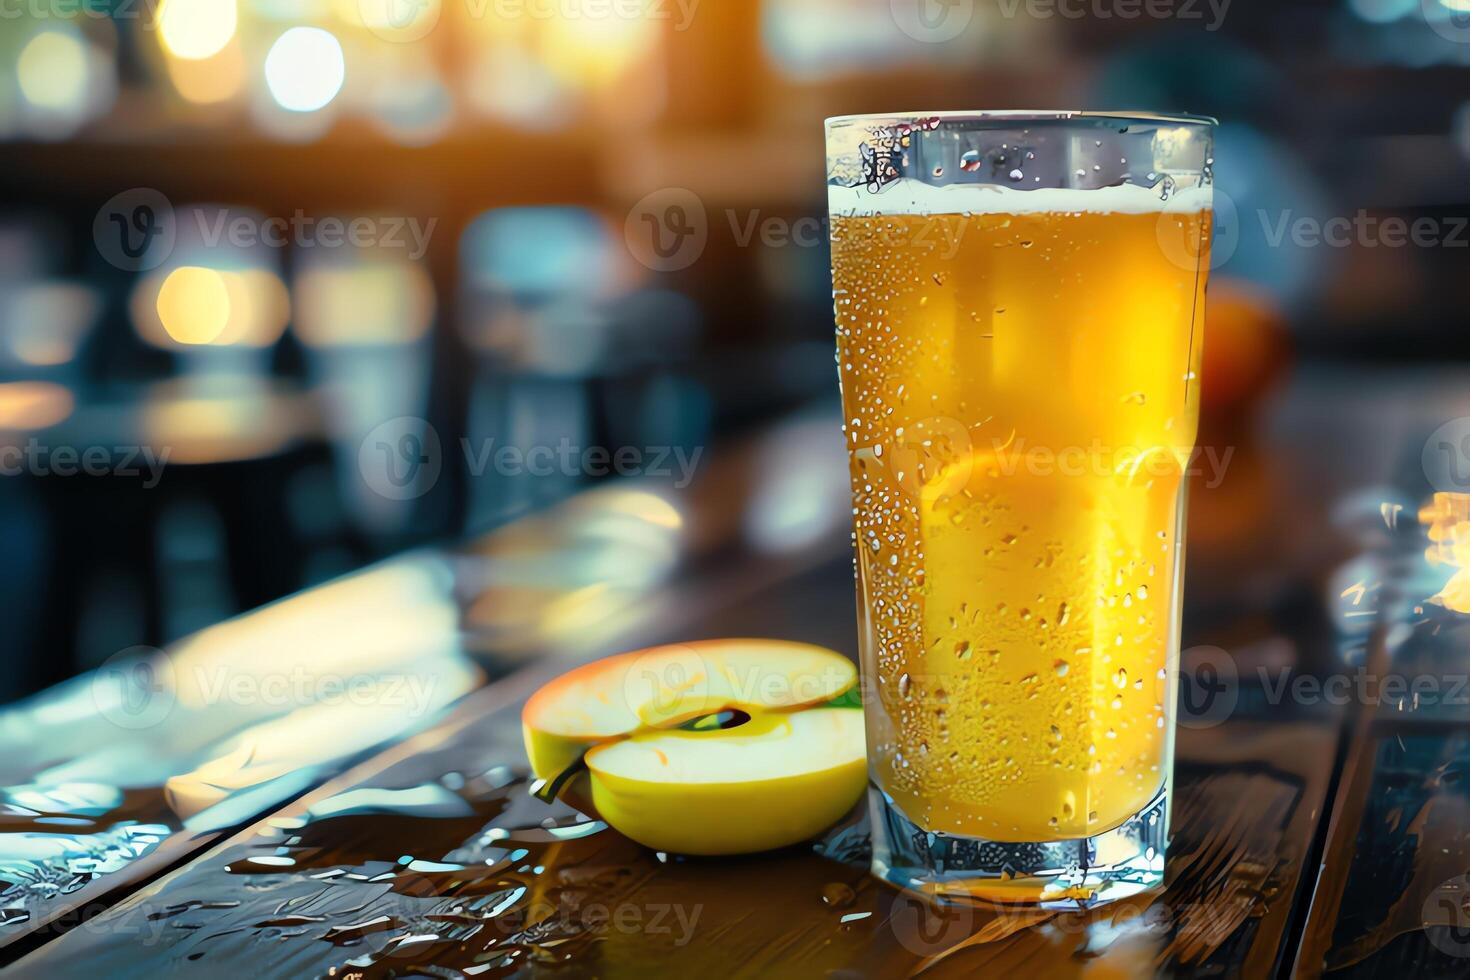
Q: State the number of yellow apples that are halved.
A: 1